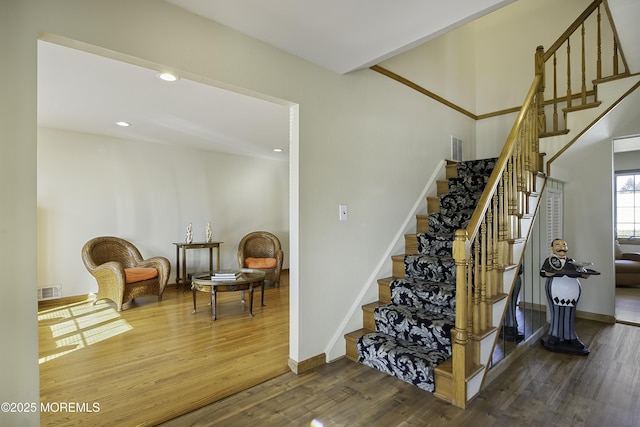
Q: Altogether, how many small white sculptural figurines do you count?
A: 2